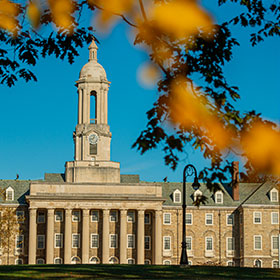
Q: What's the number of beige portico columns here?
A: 8